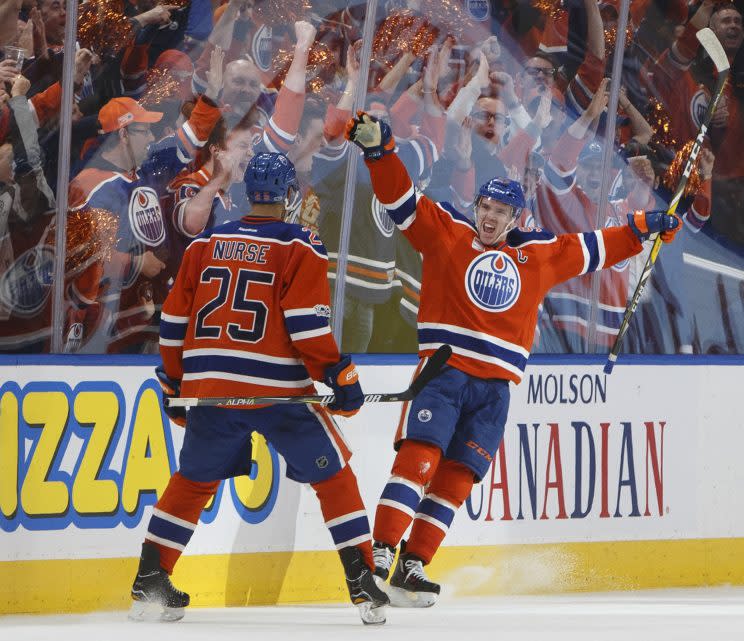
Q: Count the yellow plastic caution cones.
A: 0